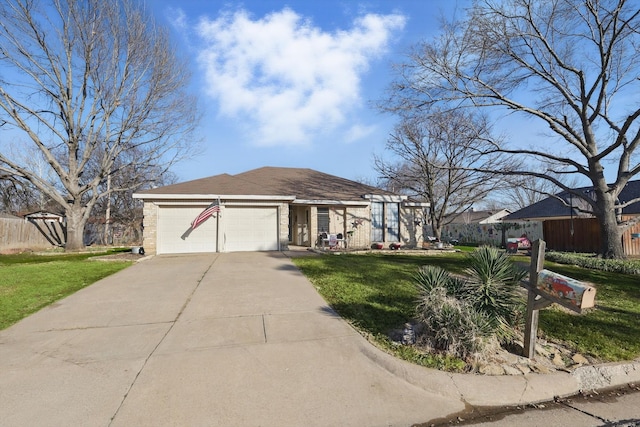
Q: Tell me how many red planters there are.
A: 2